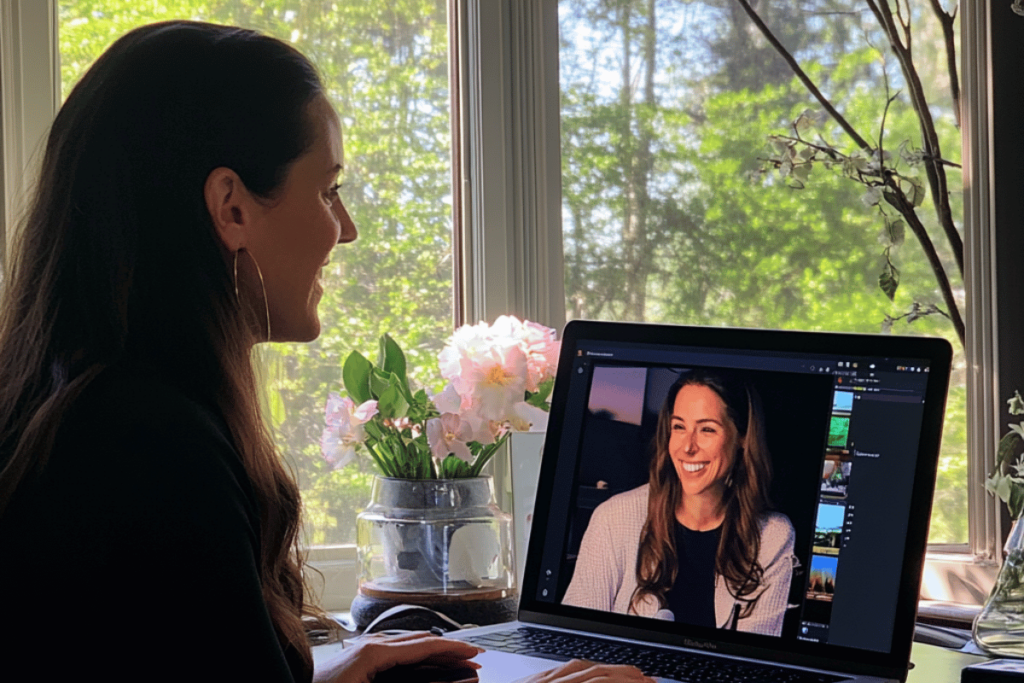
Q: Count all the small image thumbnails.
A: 5